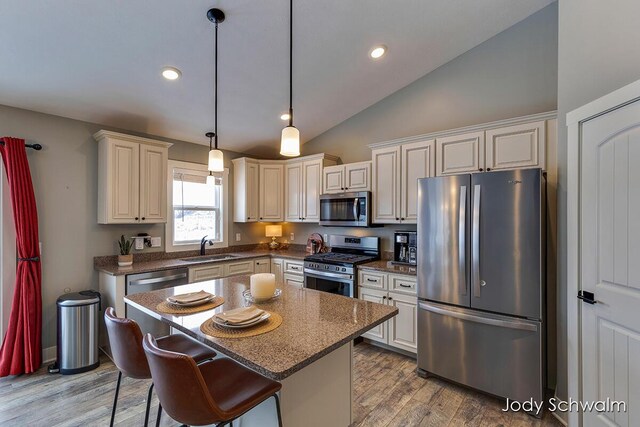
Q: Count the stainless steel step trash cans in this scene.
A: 1